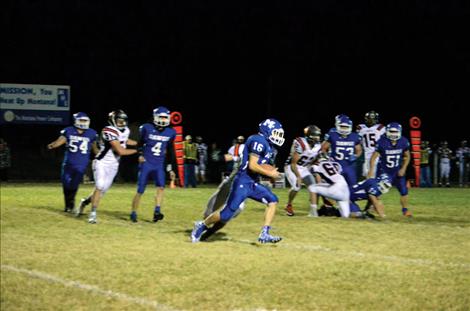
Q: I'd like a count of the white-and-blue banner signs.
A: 1